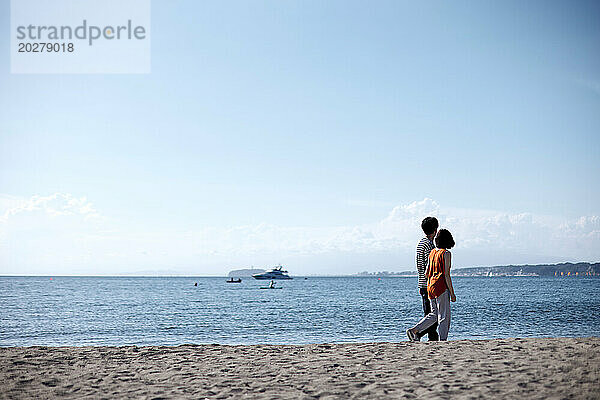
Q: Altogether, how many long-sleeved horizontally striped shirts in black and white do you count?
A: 1